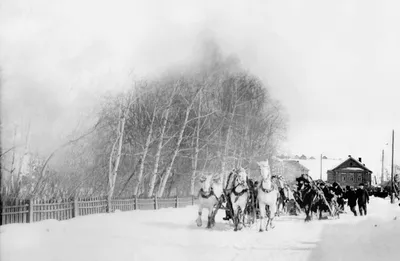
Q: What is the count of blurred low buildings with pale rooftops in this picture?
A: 1